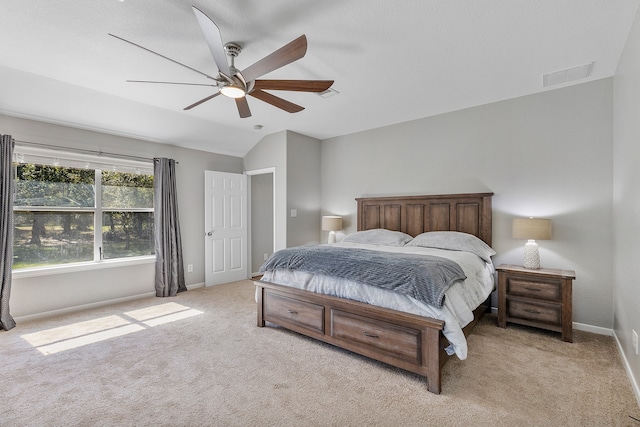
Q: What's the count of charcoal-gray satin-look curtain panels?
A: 2